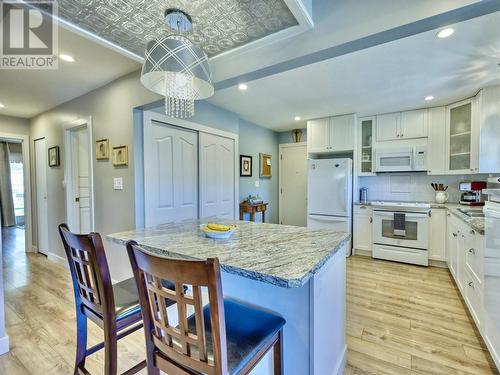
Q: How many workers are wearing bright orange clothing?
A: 0